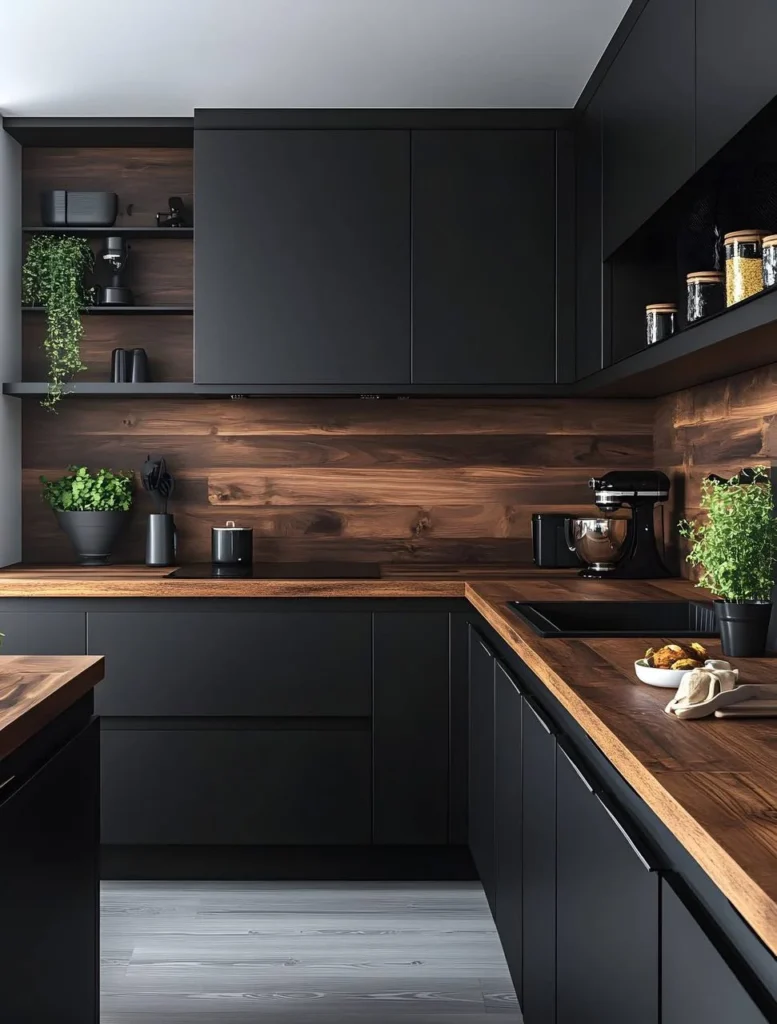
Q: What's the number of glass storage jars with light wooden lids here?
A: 4